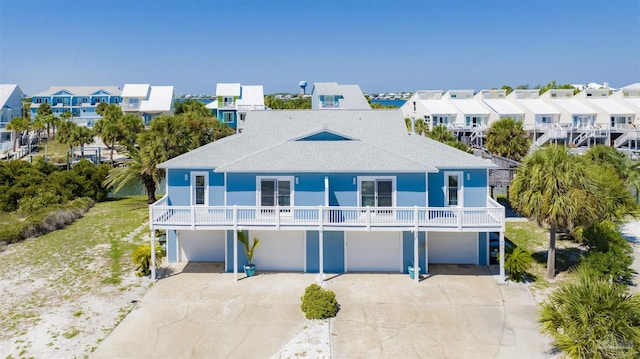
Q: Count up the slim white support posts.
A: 5